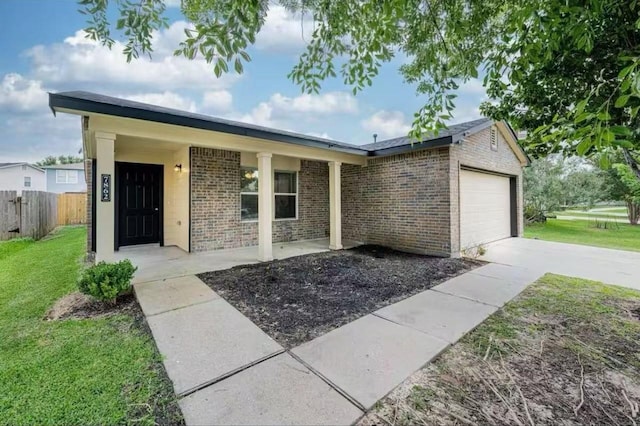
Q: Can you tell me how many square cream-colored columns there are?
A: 3